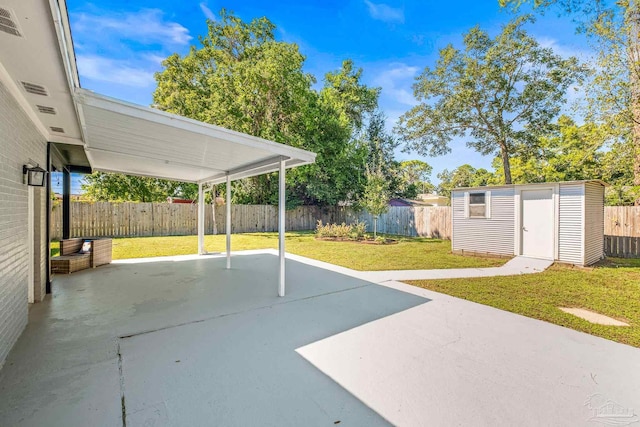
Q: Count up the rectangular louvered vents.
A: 4